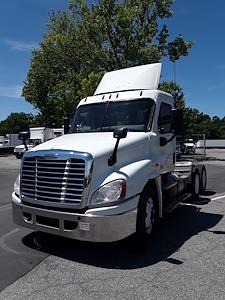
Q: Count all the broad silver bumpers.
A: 1